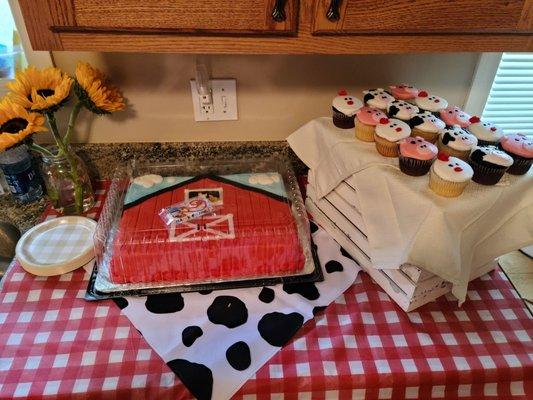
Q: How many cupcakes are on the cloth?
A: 15